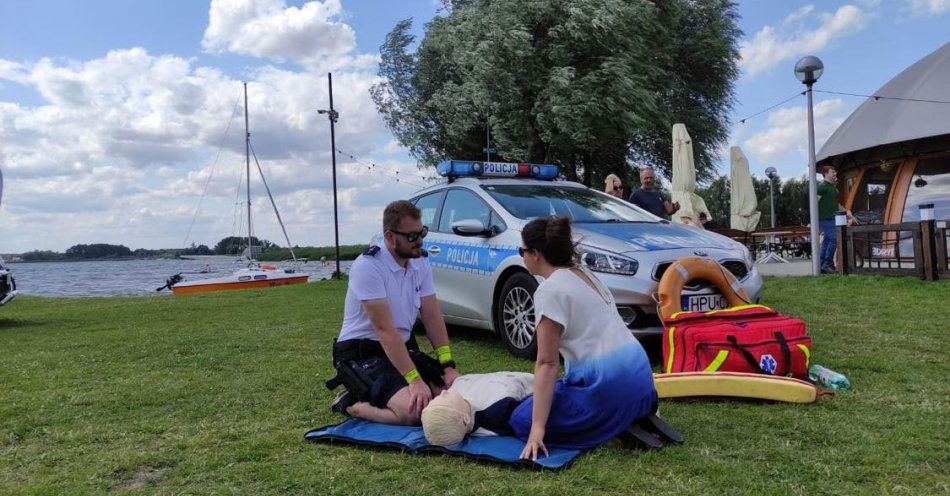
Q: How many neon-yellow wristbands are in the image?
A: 2